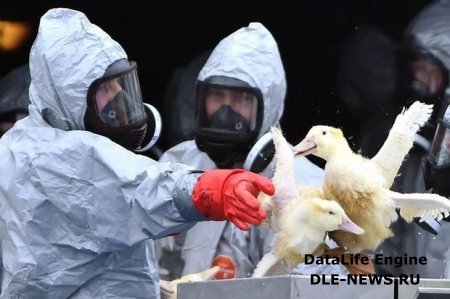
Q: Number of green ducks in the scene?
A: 0